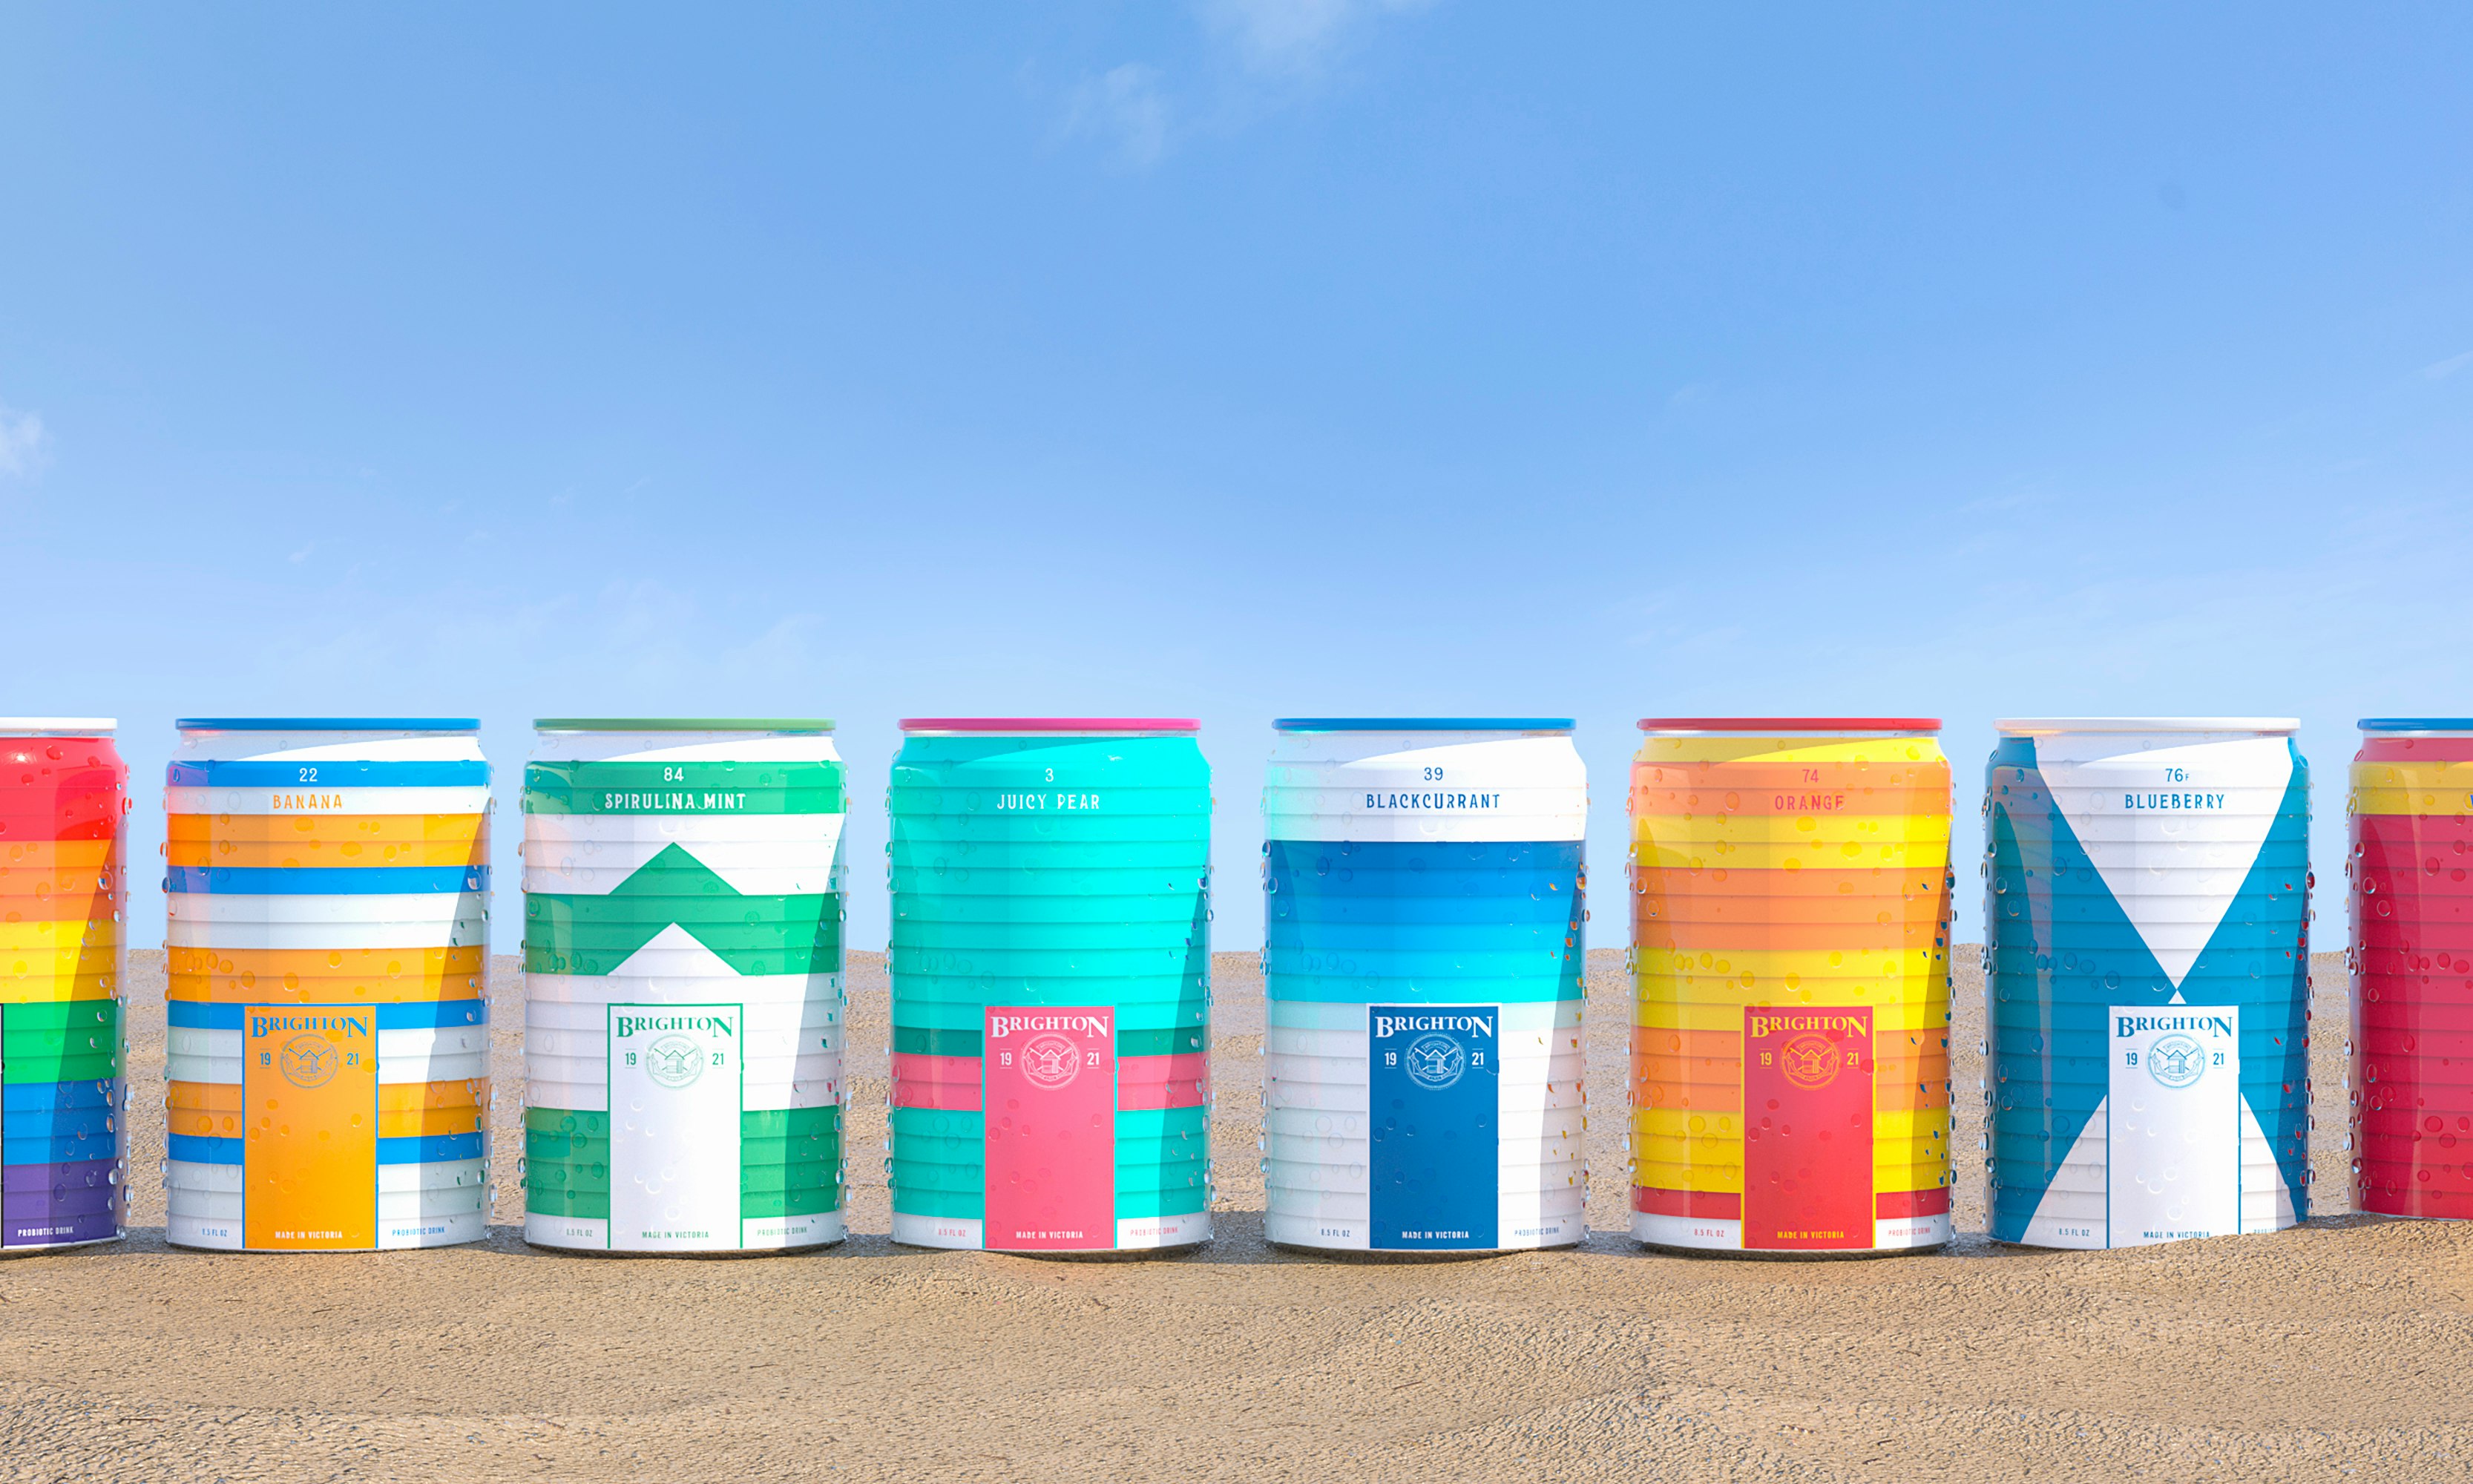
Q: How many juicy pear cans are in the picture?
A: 1